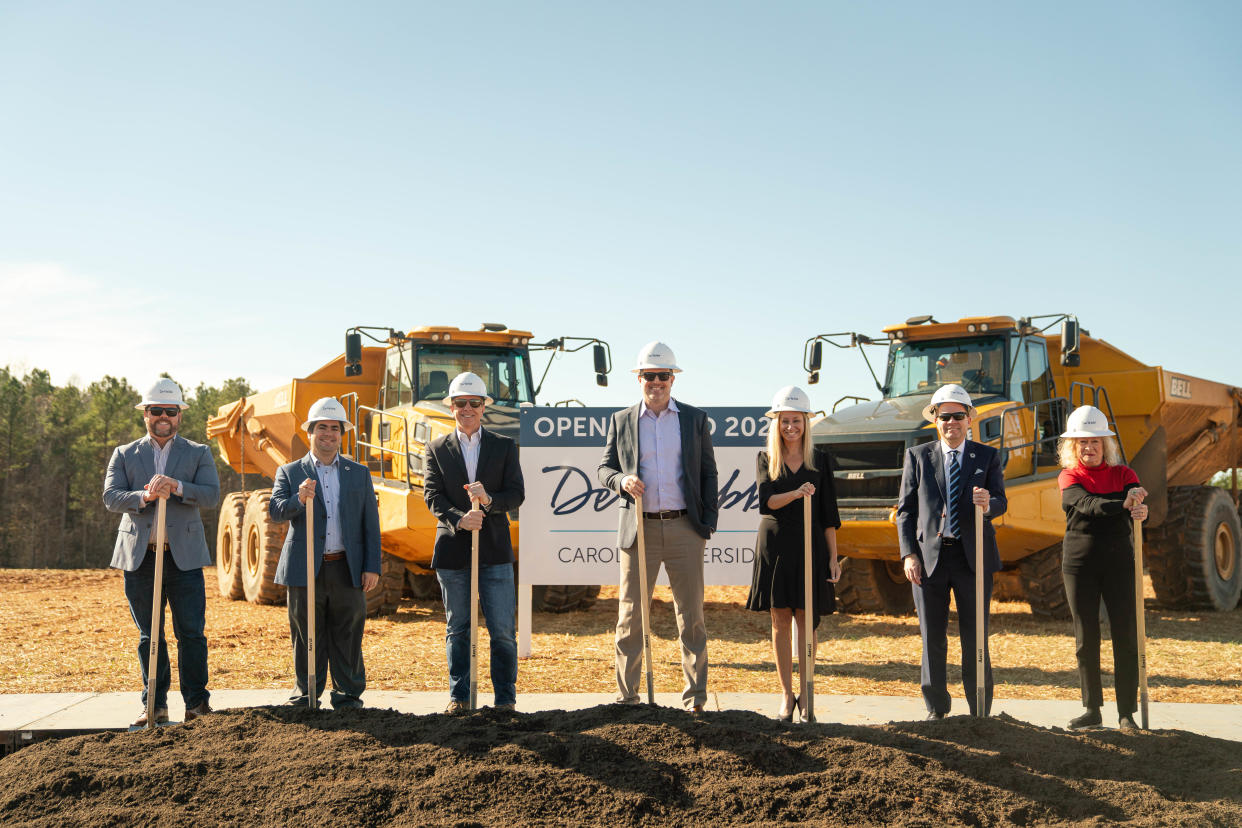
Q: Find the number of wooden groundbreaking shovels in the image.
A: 7